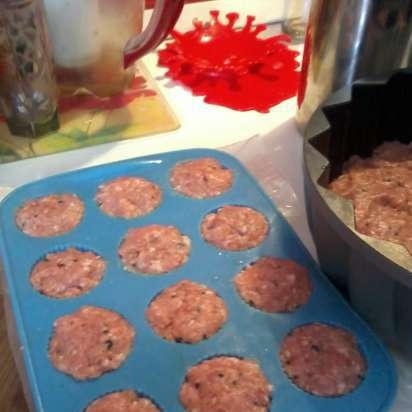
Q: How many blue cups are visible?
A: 12